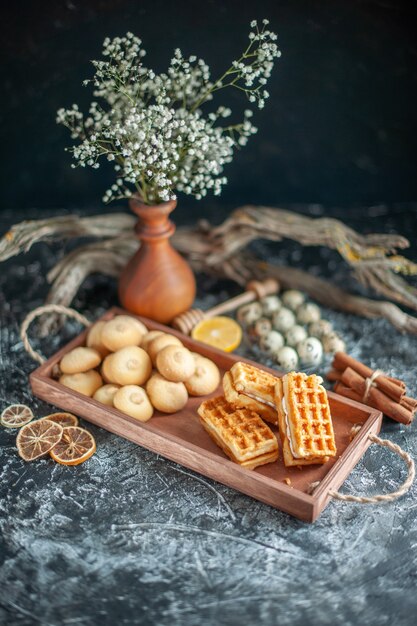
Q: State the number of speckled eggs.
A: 12